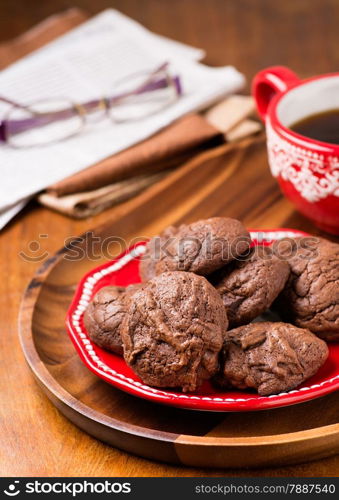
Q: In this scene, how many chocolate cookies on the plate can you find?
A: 6